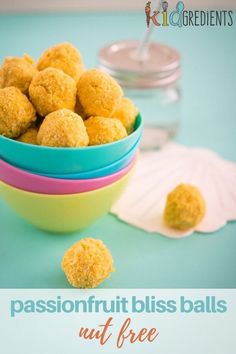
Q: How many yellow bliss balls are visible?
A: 11